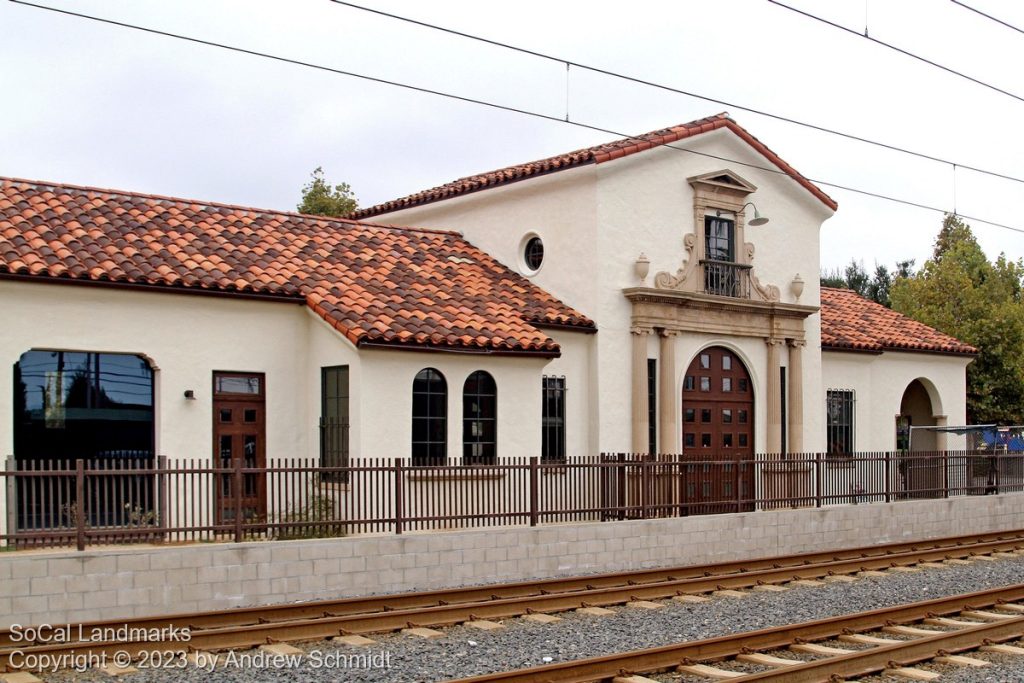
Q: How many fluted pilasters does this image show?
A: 4